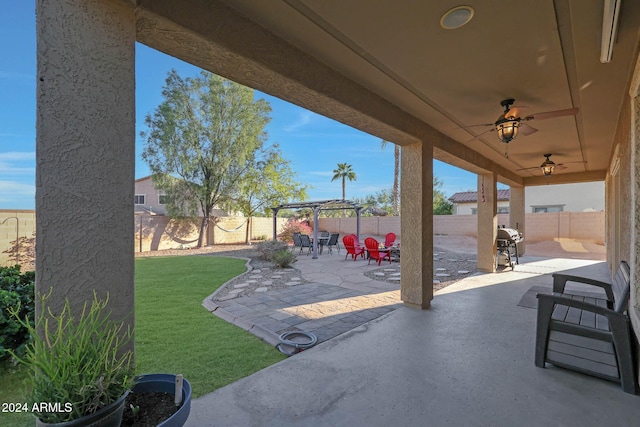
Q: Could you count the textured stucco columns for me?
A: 4